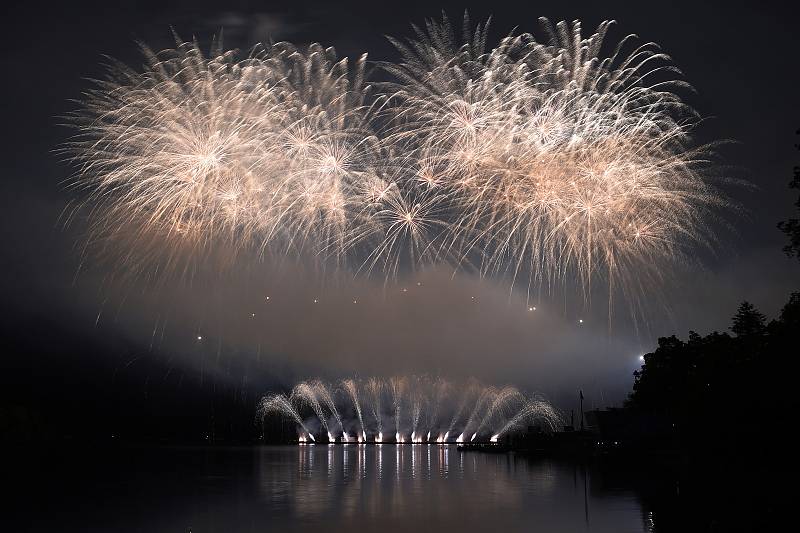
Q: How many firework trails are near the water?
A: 12